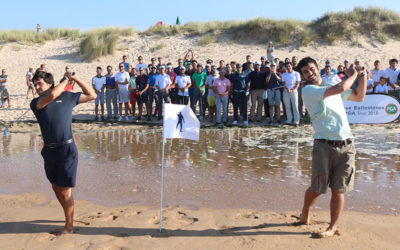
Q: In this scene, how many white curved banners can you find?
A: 1